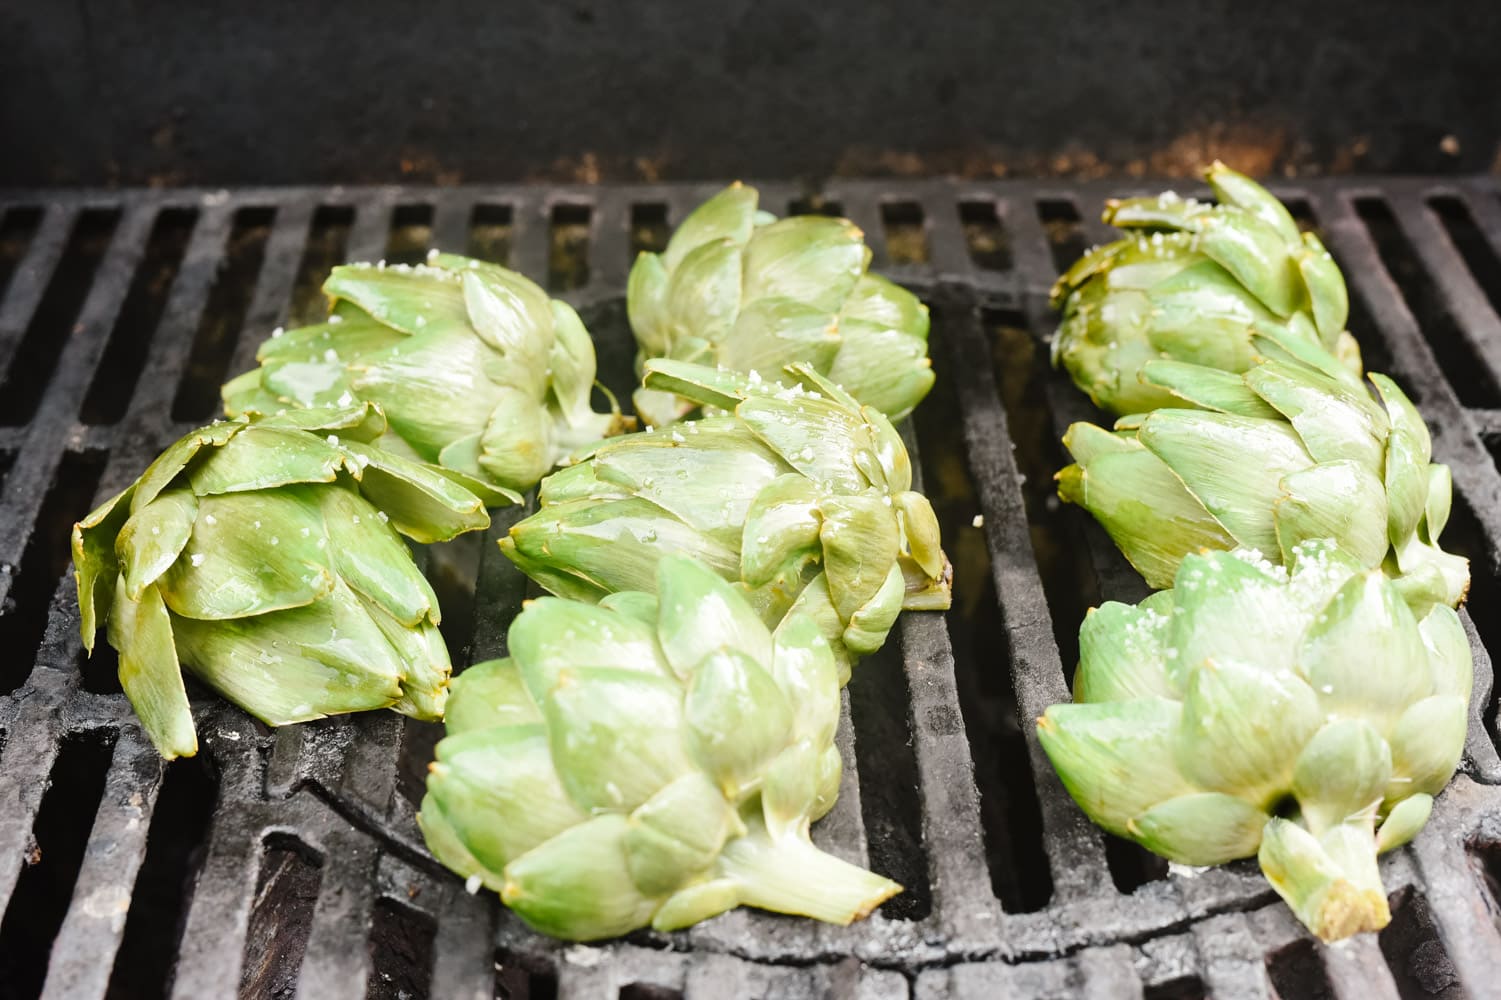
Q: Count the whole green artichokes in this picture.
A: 8